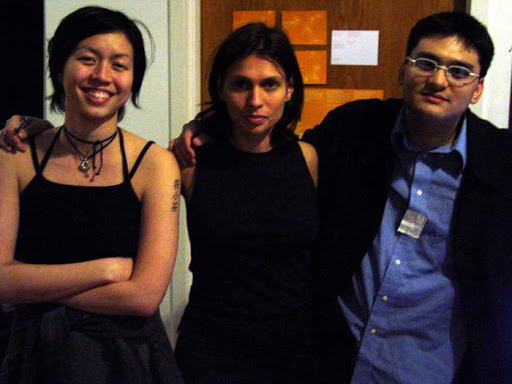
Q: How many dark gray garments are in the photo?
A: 1